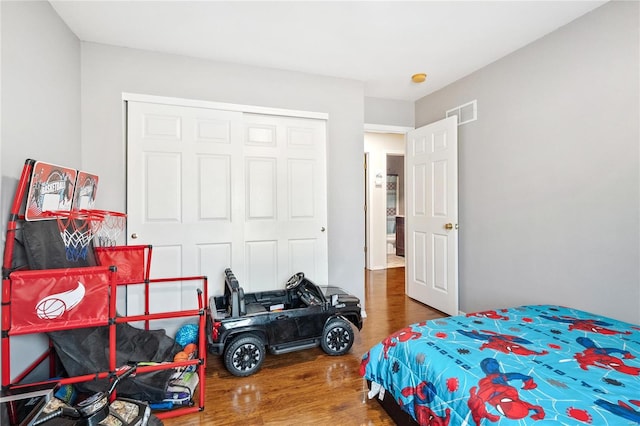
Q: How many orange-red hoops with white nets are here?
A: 2